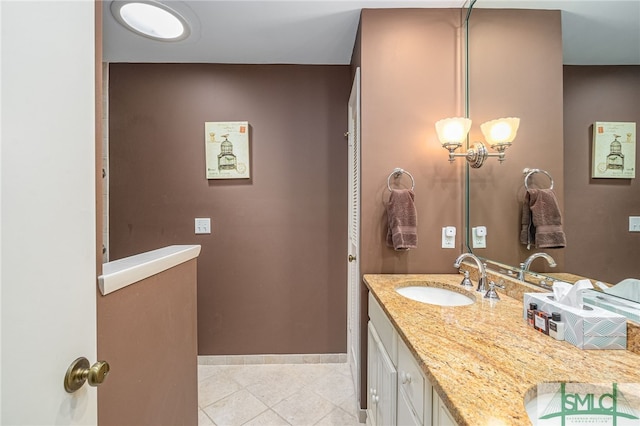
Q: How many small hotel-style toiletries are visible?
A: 3